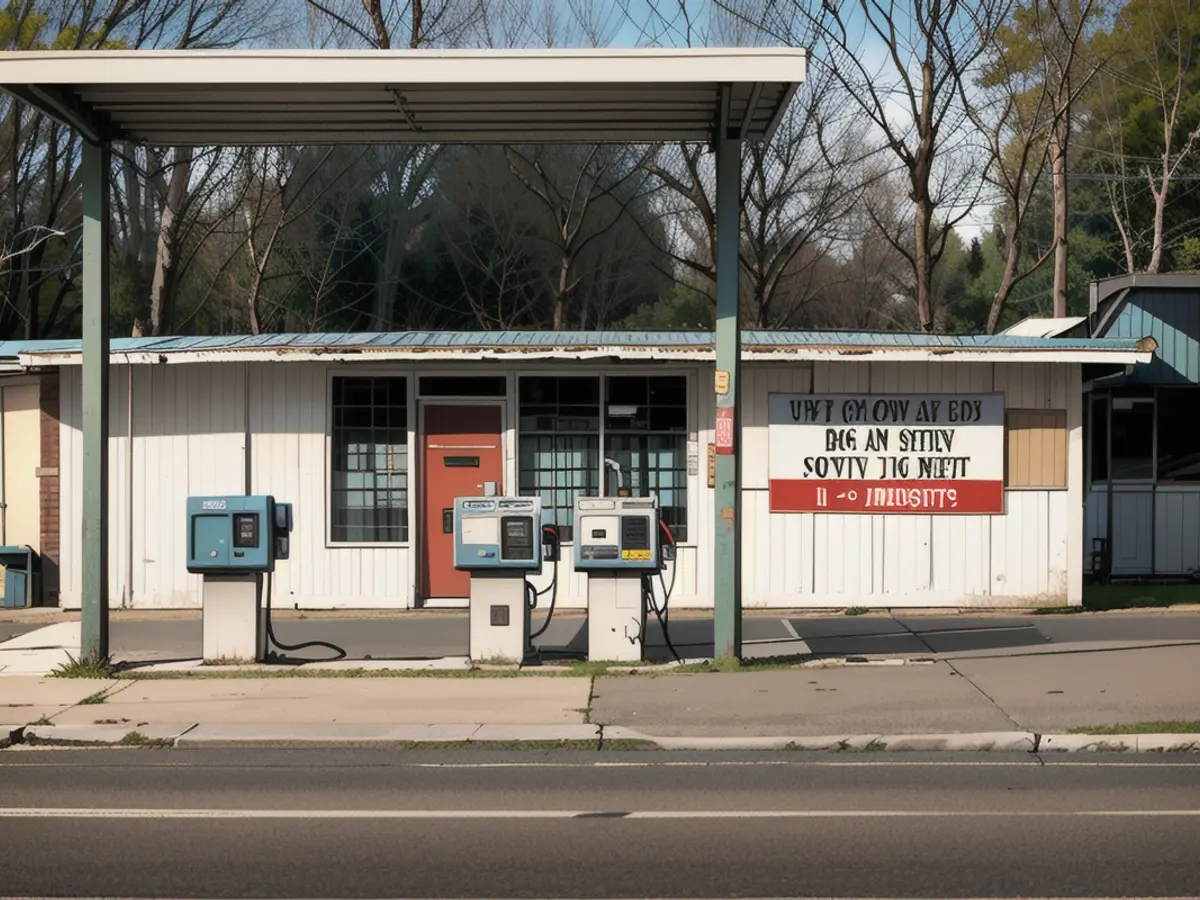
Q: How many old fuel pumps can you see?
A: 3